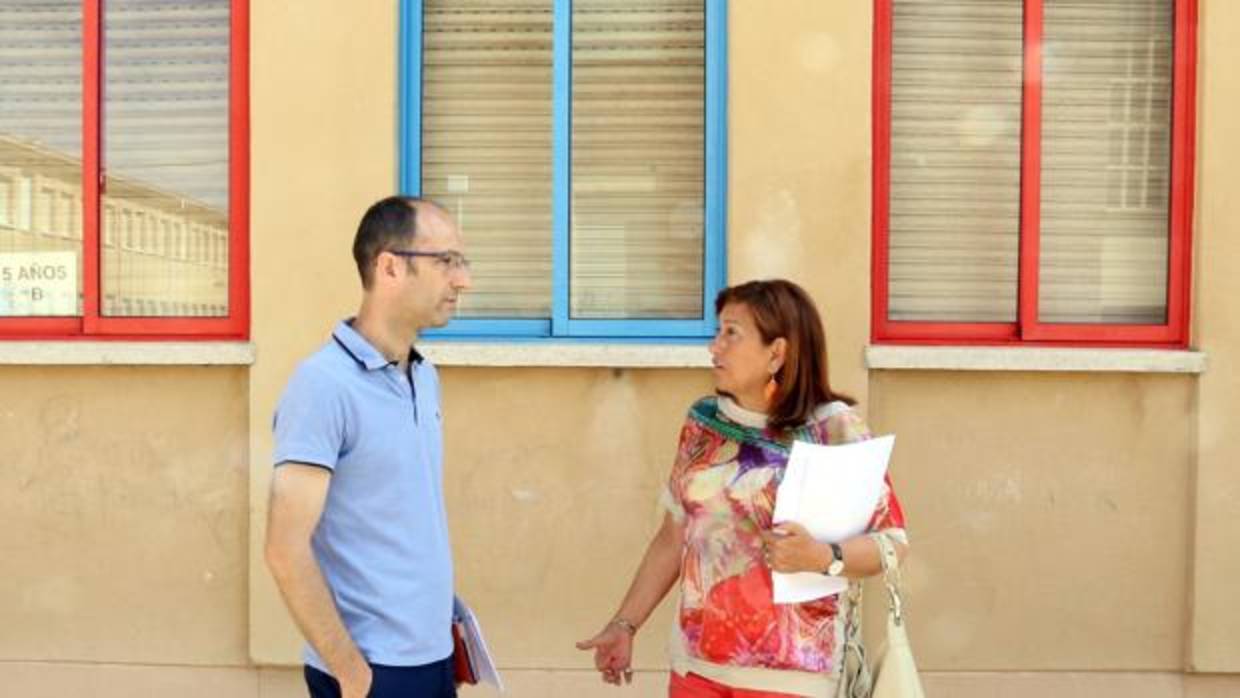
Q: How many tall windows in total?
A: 3